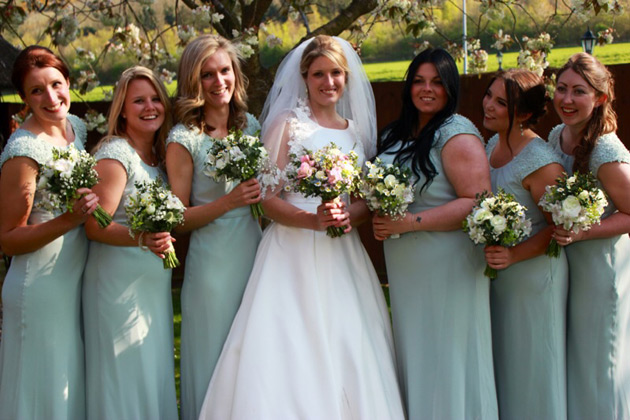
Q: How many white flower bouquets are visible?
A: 6